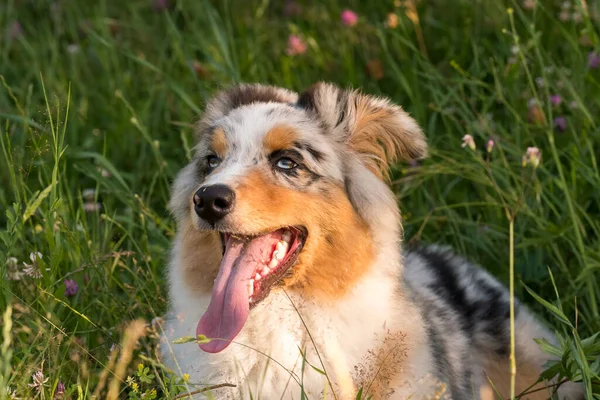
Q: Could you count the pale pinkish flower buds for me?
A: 3